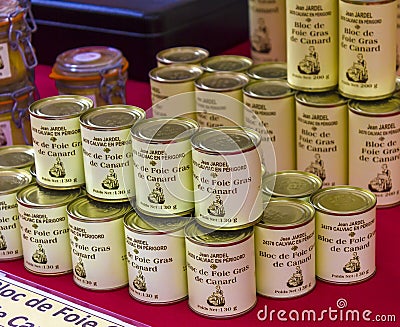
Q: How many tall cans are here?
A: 11